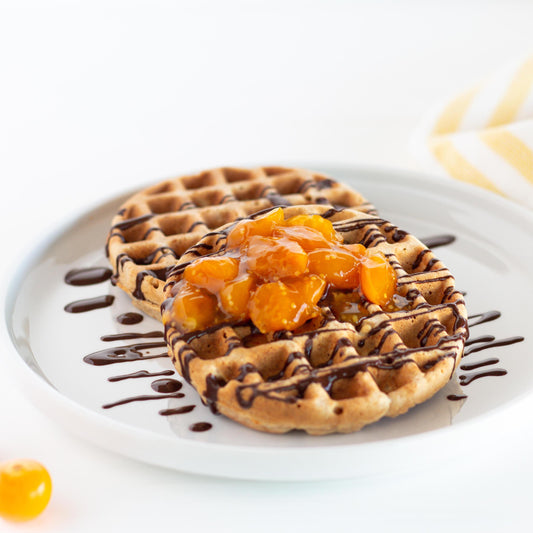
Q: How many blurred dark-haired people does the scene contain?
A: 0